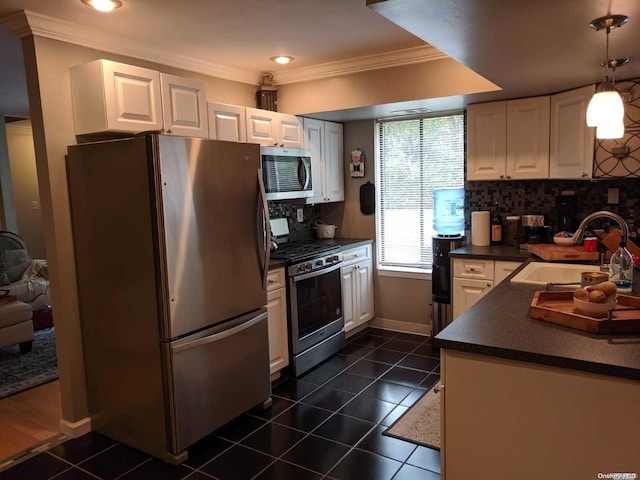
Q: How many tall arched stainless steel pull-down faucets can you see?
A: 1